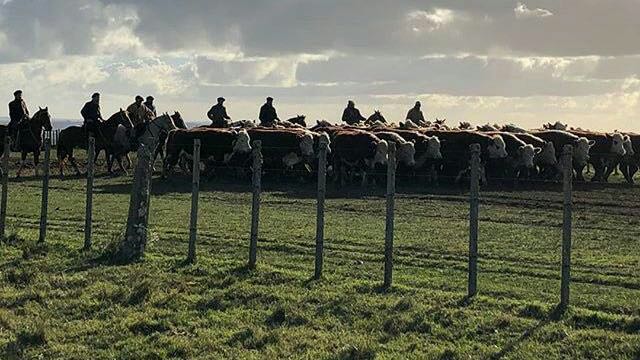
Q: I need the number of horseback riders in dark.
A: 8